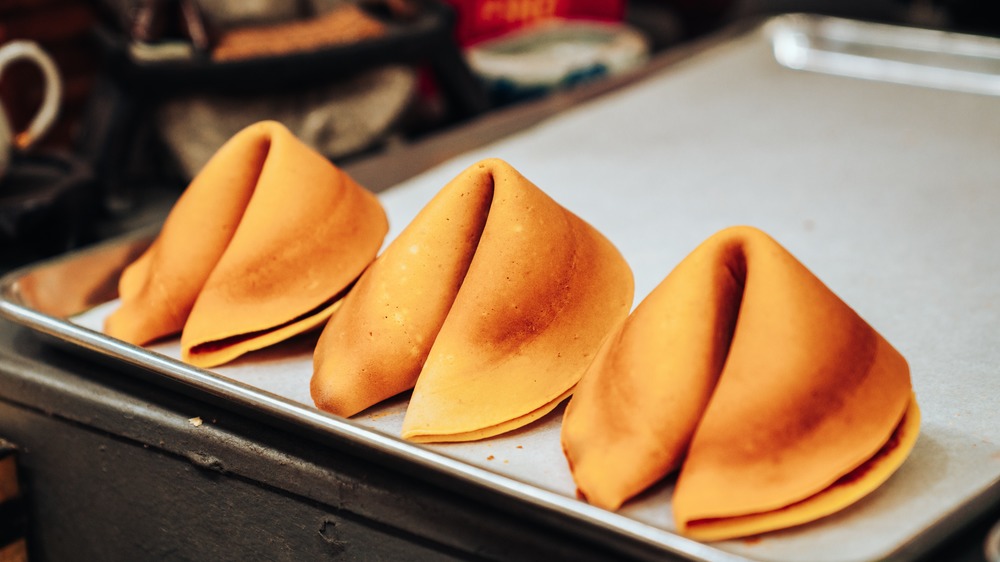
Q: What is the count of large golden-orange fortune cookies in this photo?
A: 3